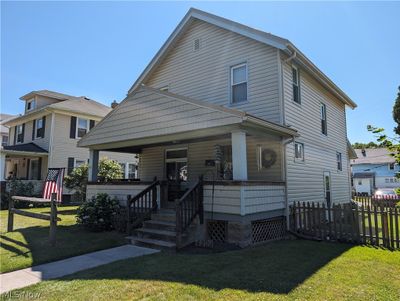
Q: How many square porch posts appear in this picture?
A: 2